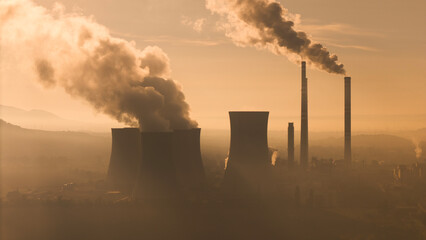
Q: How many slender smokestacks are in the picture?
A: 3